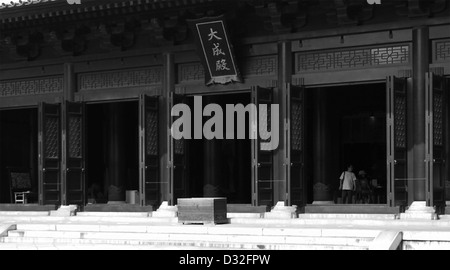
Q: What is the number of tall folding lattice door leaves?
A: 8